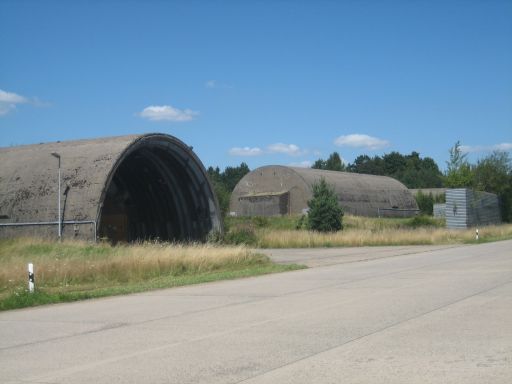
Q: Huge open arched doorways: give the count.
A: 1